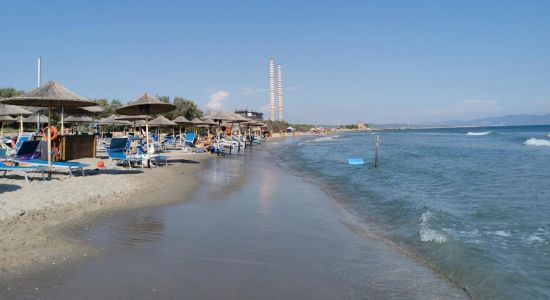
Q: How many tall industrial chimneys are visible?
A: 2